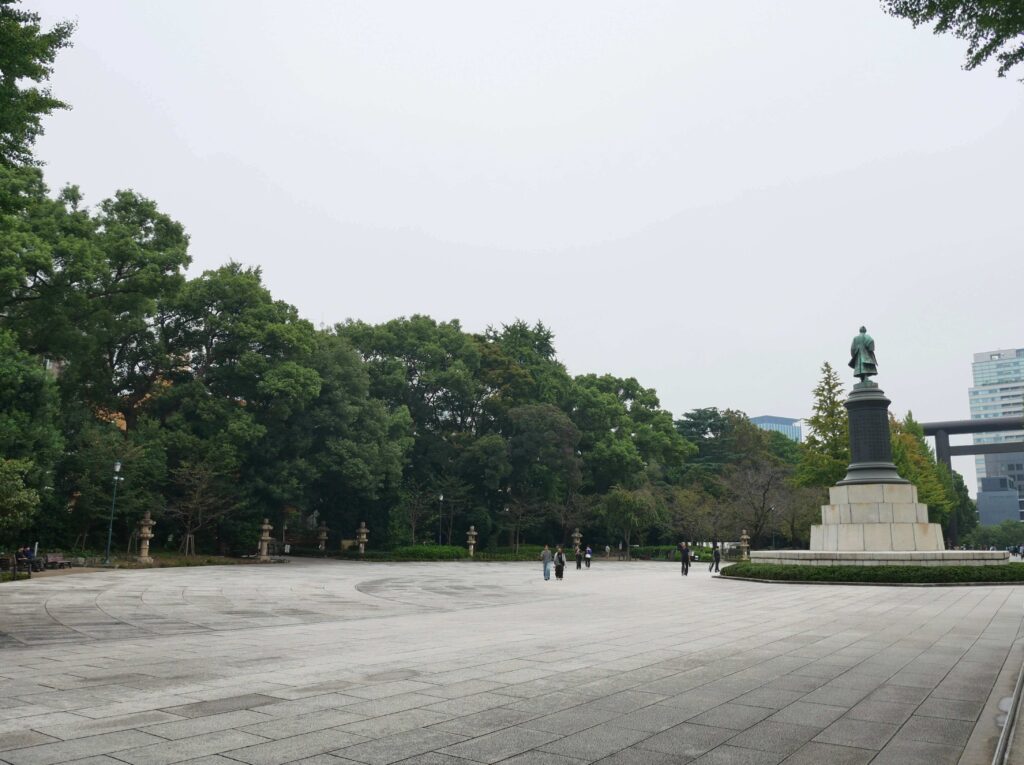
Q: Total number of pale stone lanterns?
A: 7